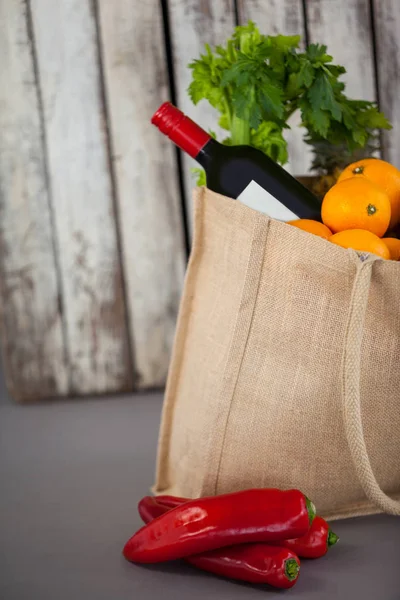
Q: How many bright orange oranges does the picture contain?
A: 5